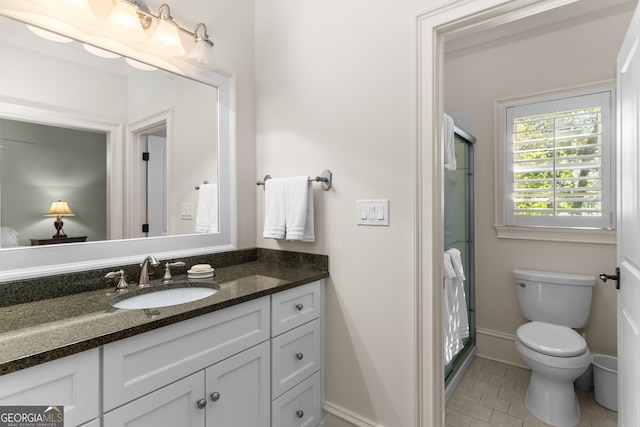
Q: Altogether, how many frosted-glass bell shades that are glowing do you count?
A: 3